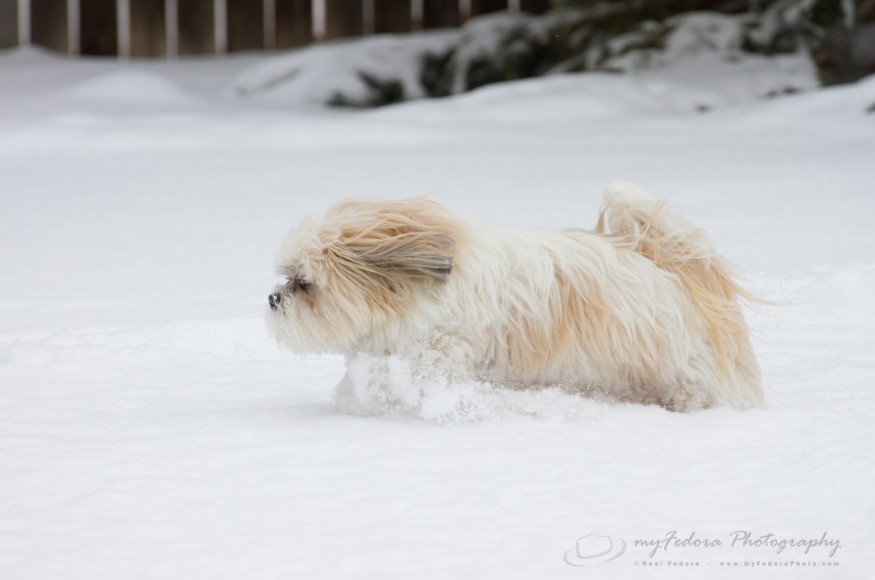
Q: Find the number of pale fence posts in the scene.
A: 11